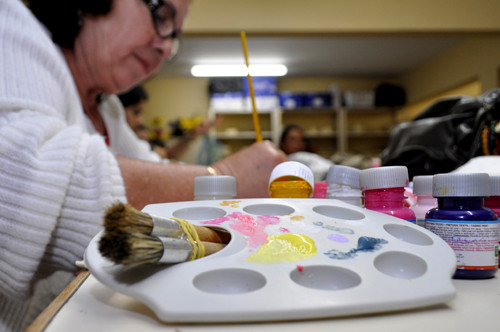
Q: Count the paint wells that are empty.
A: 7